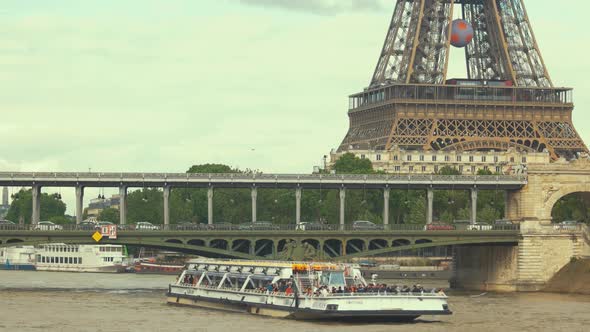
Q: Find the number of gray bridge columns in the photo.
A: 11